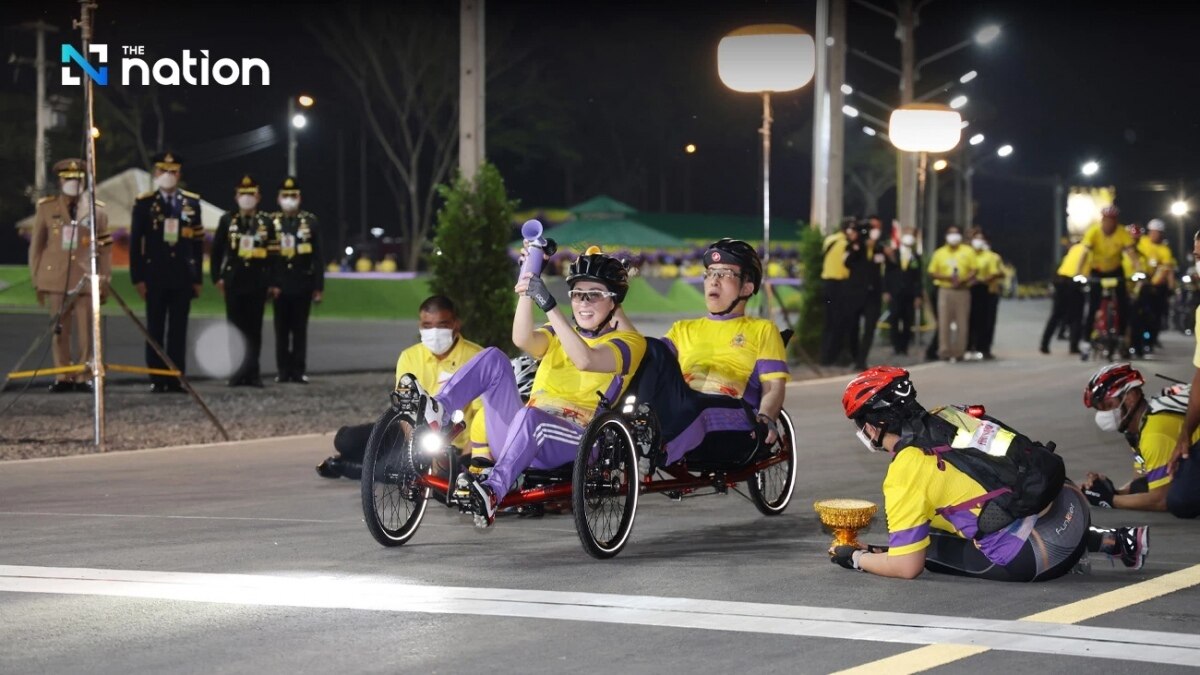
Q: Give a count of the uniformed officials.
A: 4